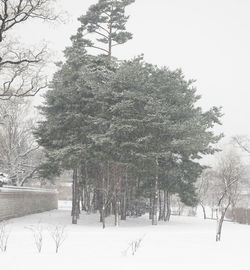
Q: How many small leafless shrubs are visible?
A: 4